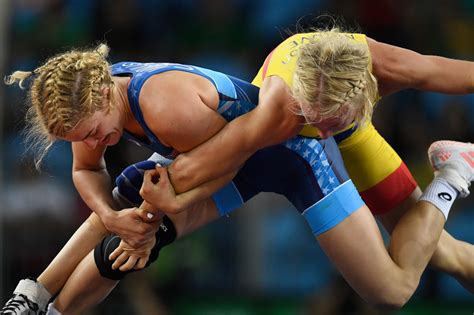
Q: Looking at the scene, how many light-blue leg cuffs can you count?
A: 2